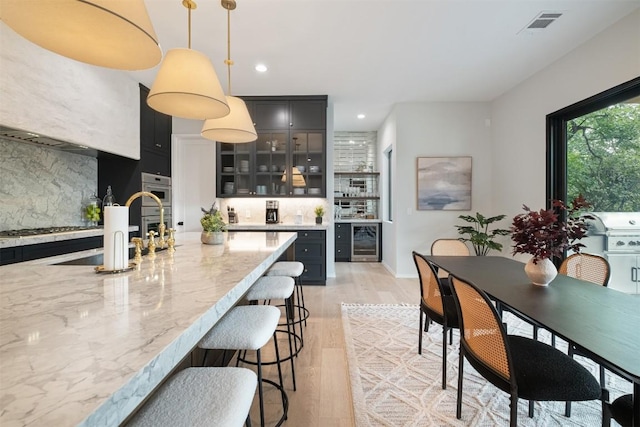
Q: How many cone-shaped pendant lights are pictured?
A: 3